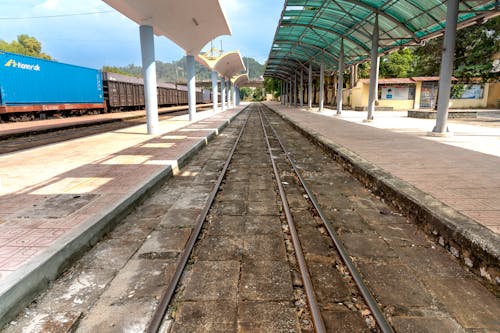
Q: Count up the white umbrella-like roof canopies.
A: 3